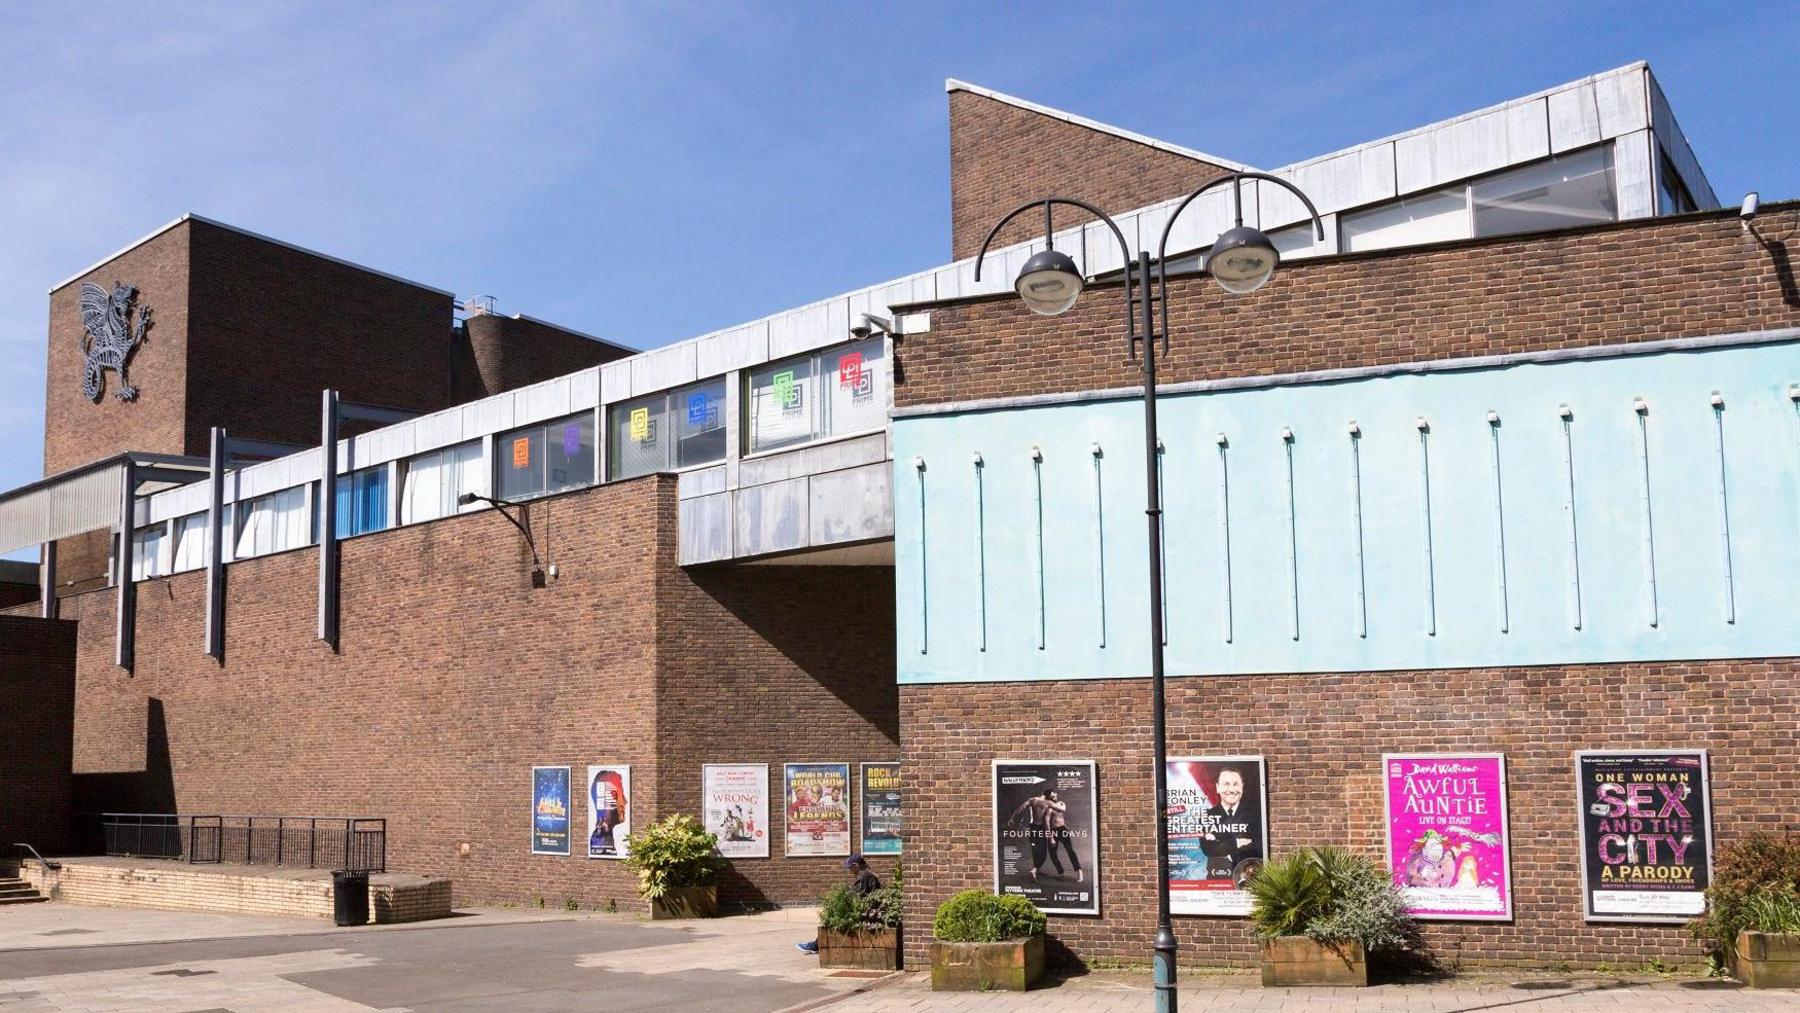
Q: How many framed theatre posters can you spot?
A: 9